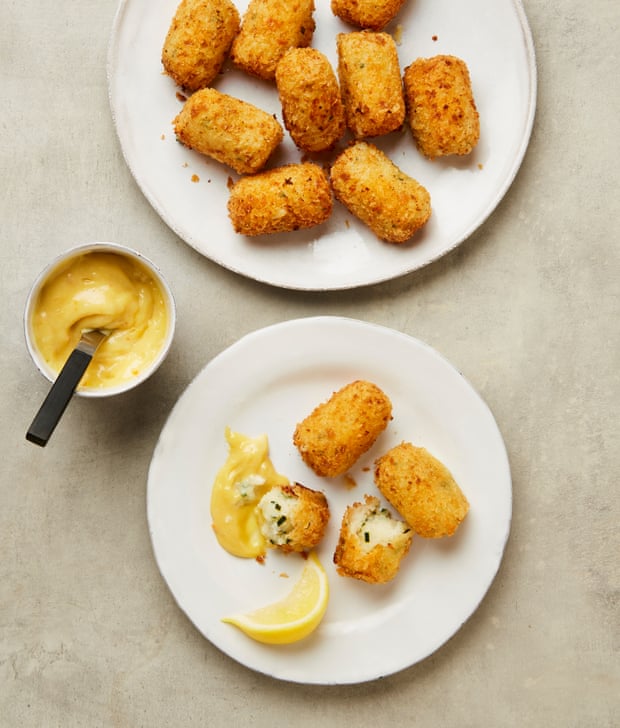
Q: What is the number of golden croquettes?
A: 12